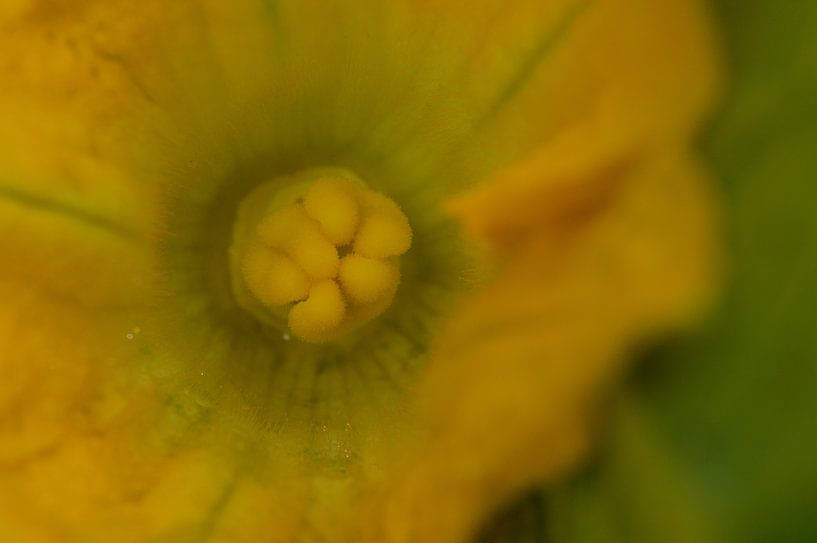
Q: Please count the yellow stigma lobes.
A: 6